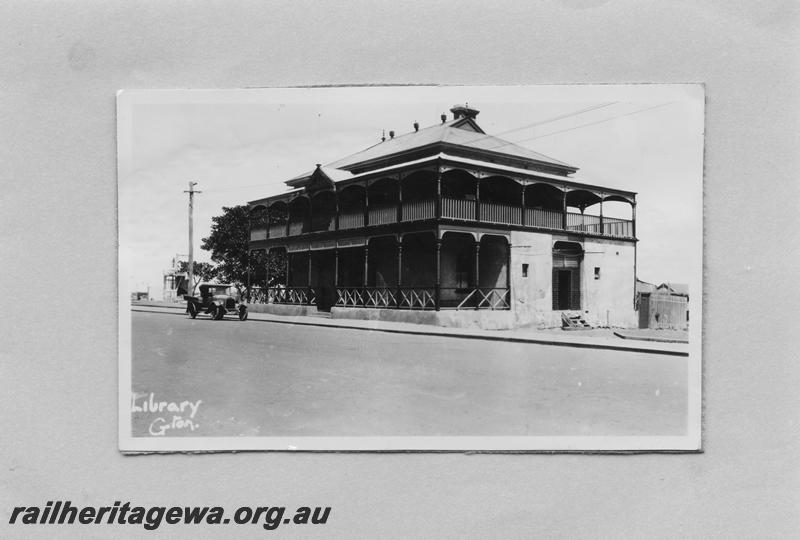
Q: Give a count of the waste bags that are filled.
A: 0